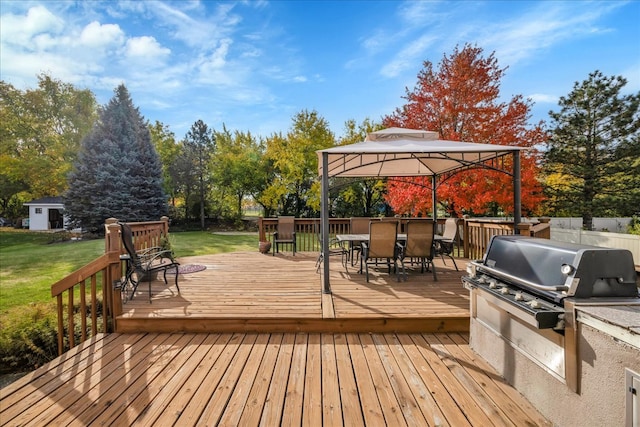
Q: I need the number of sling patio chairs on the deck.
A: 8